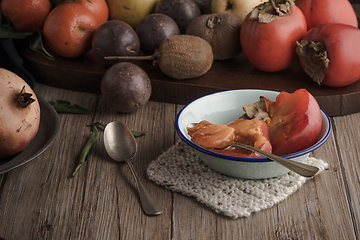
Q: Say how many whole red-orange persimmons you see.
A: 3